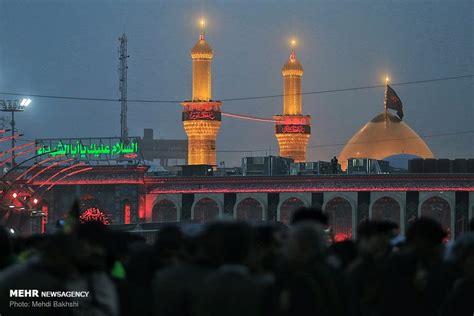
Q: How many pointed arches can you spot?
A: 7